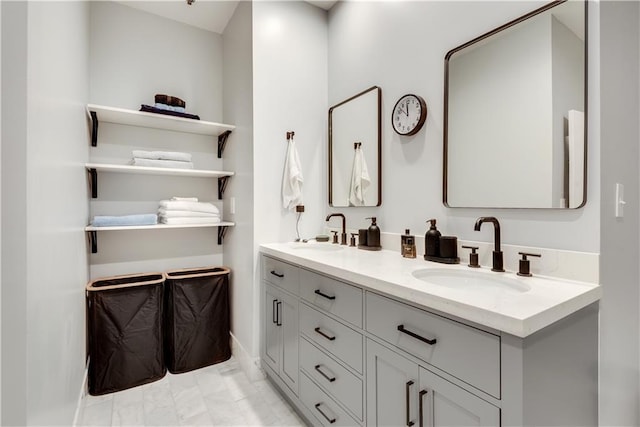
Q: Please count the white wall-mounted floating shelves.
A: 3